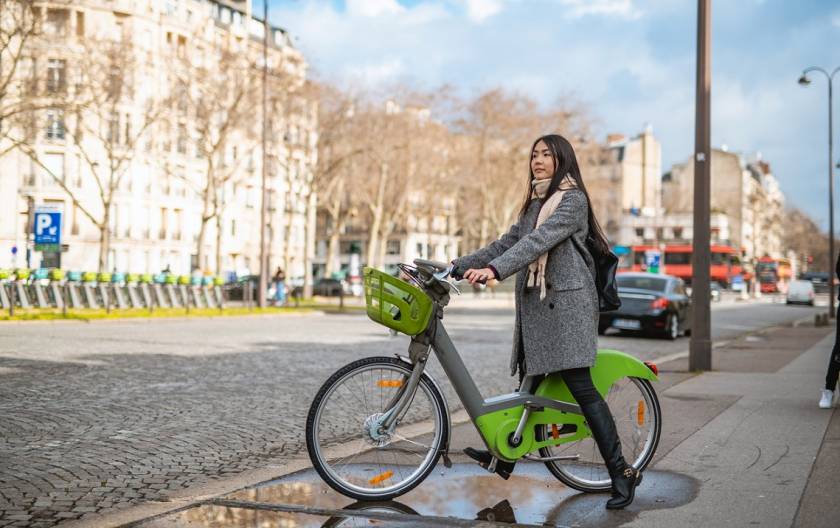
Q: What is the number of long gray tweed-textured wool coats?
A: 1